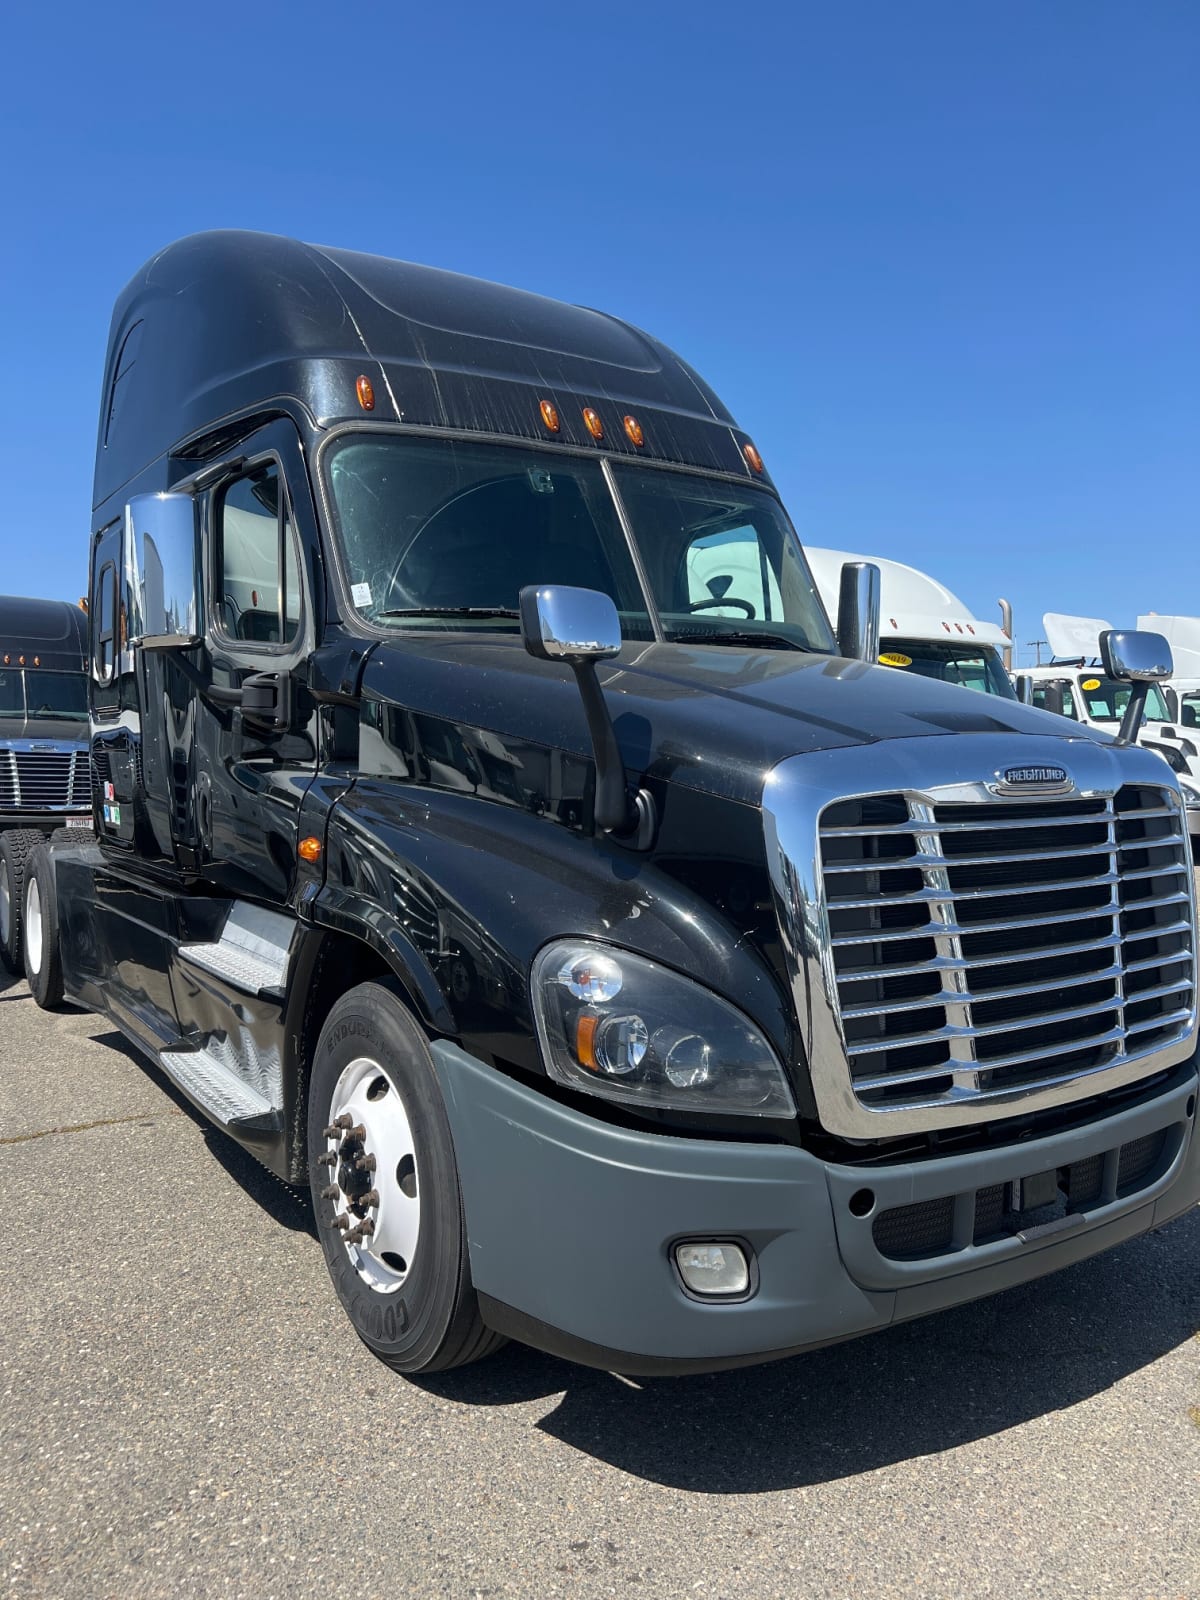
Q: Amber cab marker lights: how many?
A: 5